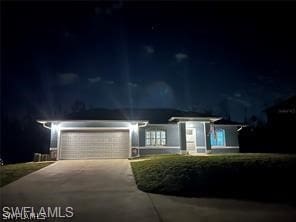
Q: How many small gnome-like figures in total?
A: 0